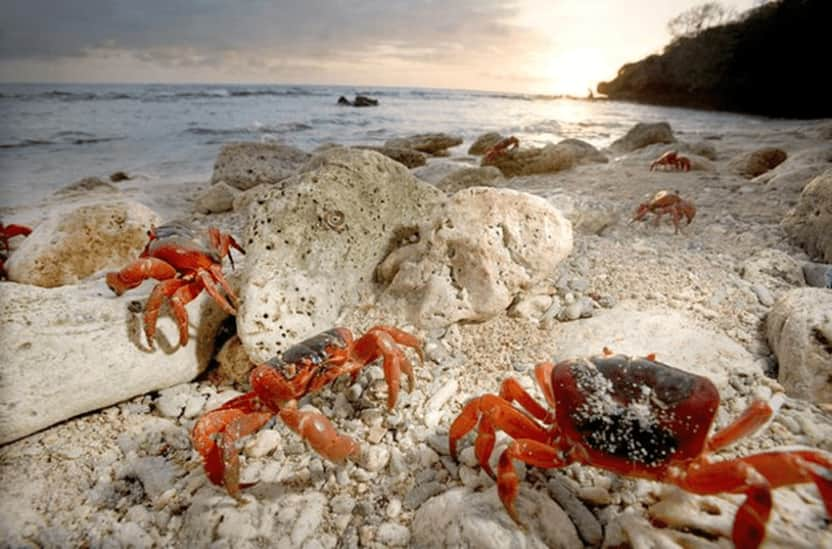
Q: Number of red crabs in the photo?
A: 7